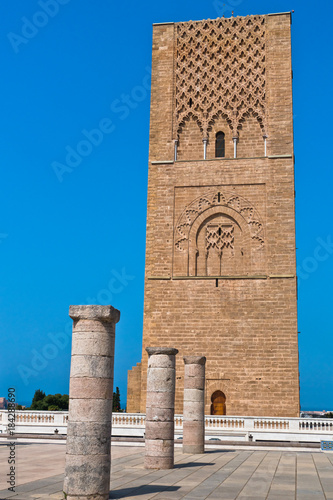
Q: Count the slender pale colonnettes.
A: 4